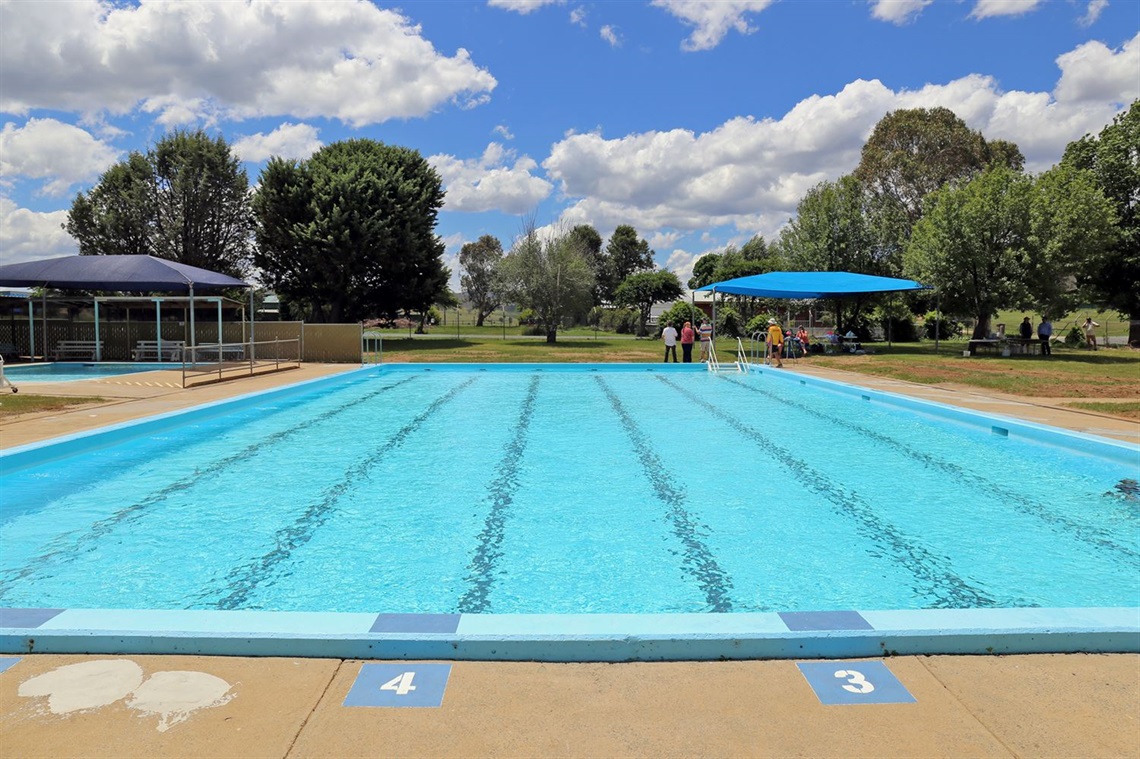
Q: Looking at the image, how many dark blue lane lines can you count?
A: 6